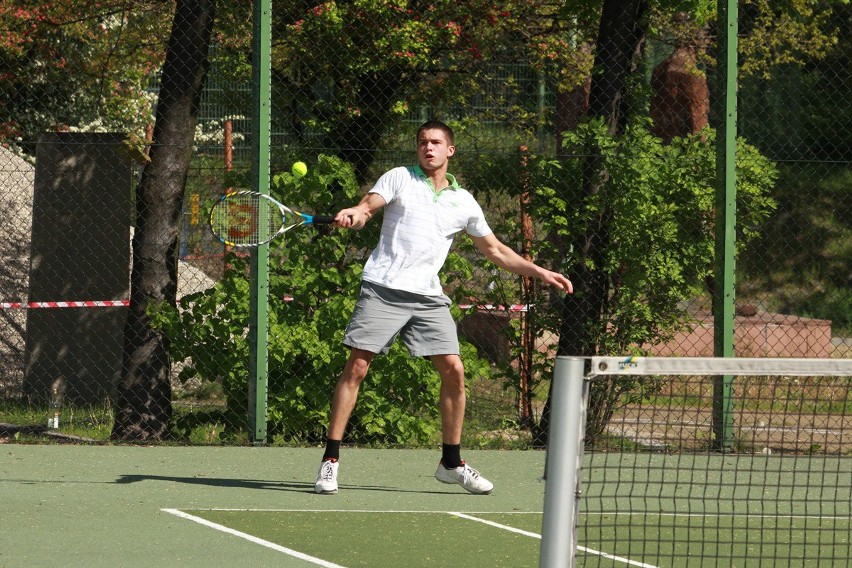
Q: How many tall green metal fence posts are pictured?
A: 2